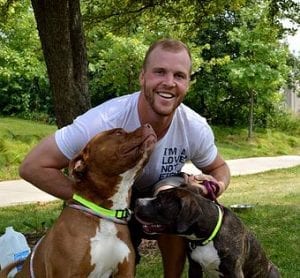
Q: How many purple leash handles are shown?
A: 1